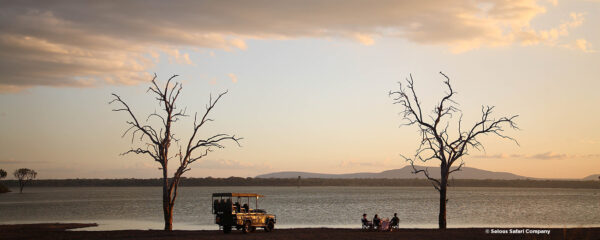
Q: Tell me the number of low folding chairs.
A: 3